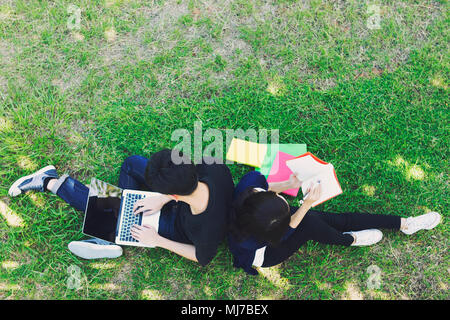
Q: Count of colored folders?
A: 3